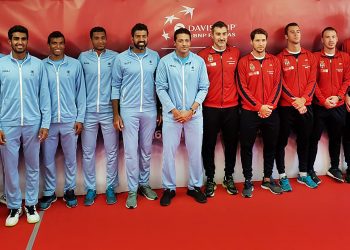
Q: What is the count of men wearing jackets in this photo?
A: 9